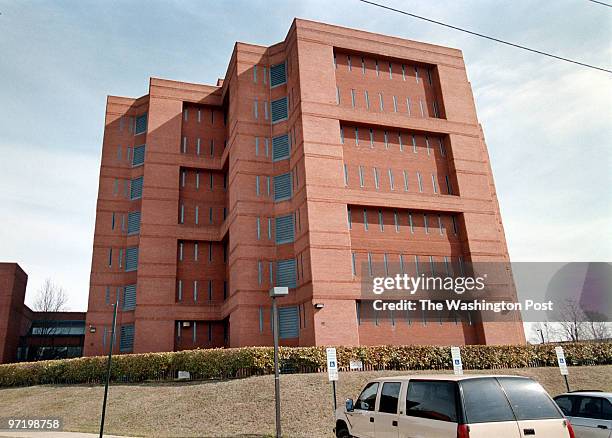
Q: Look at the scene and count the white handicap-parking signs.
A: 3